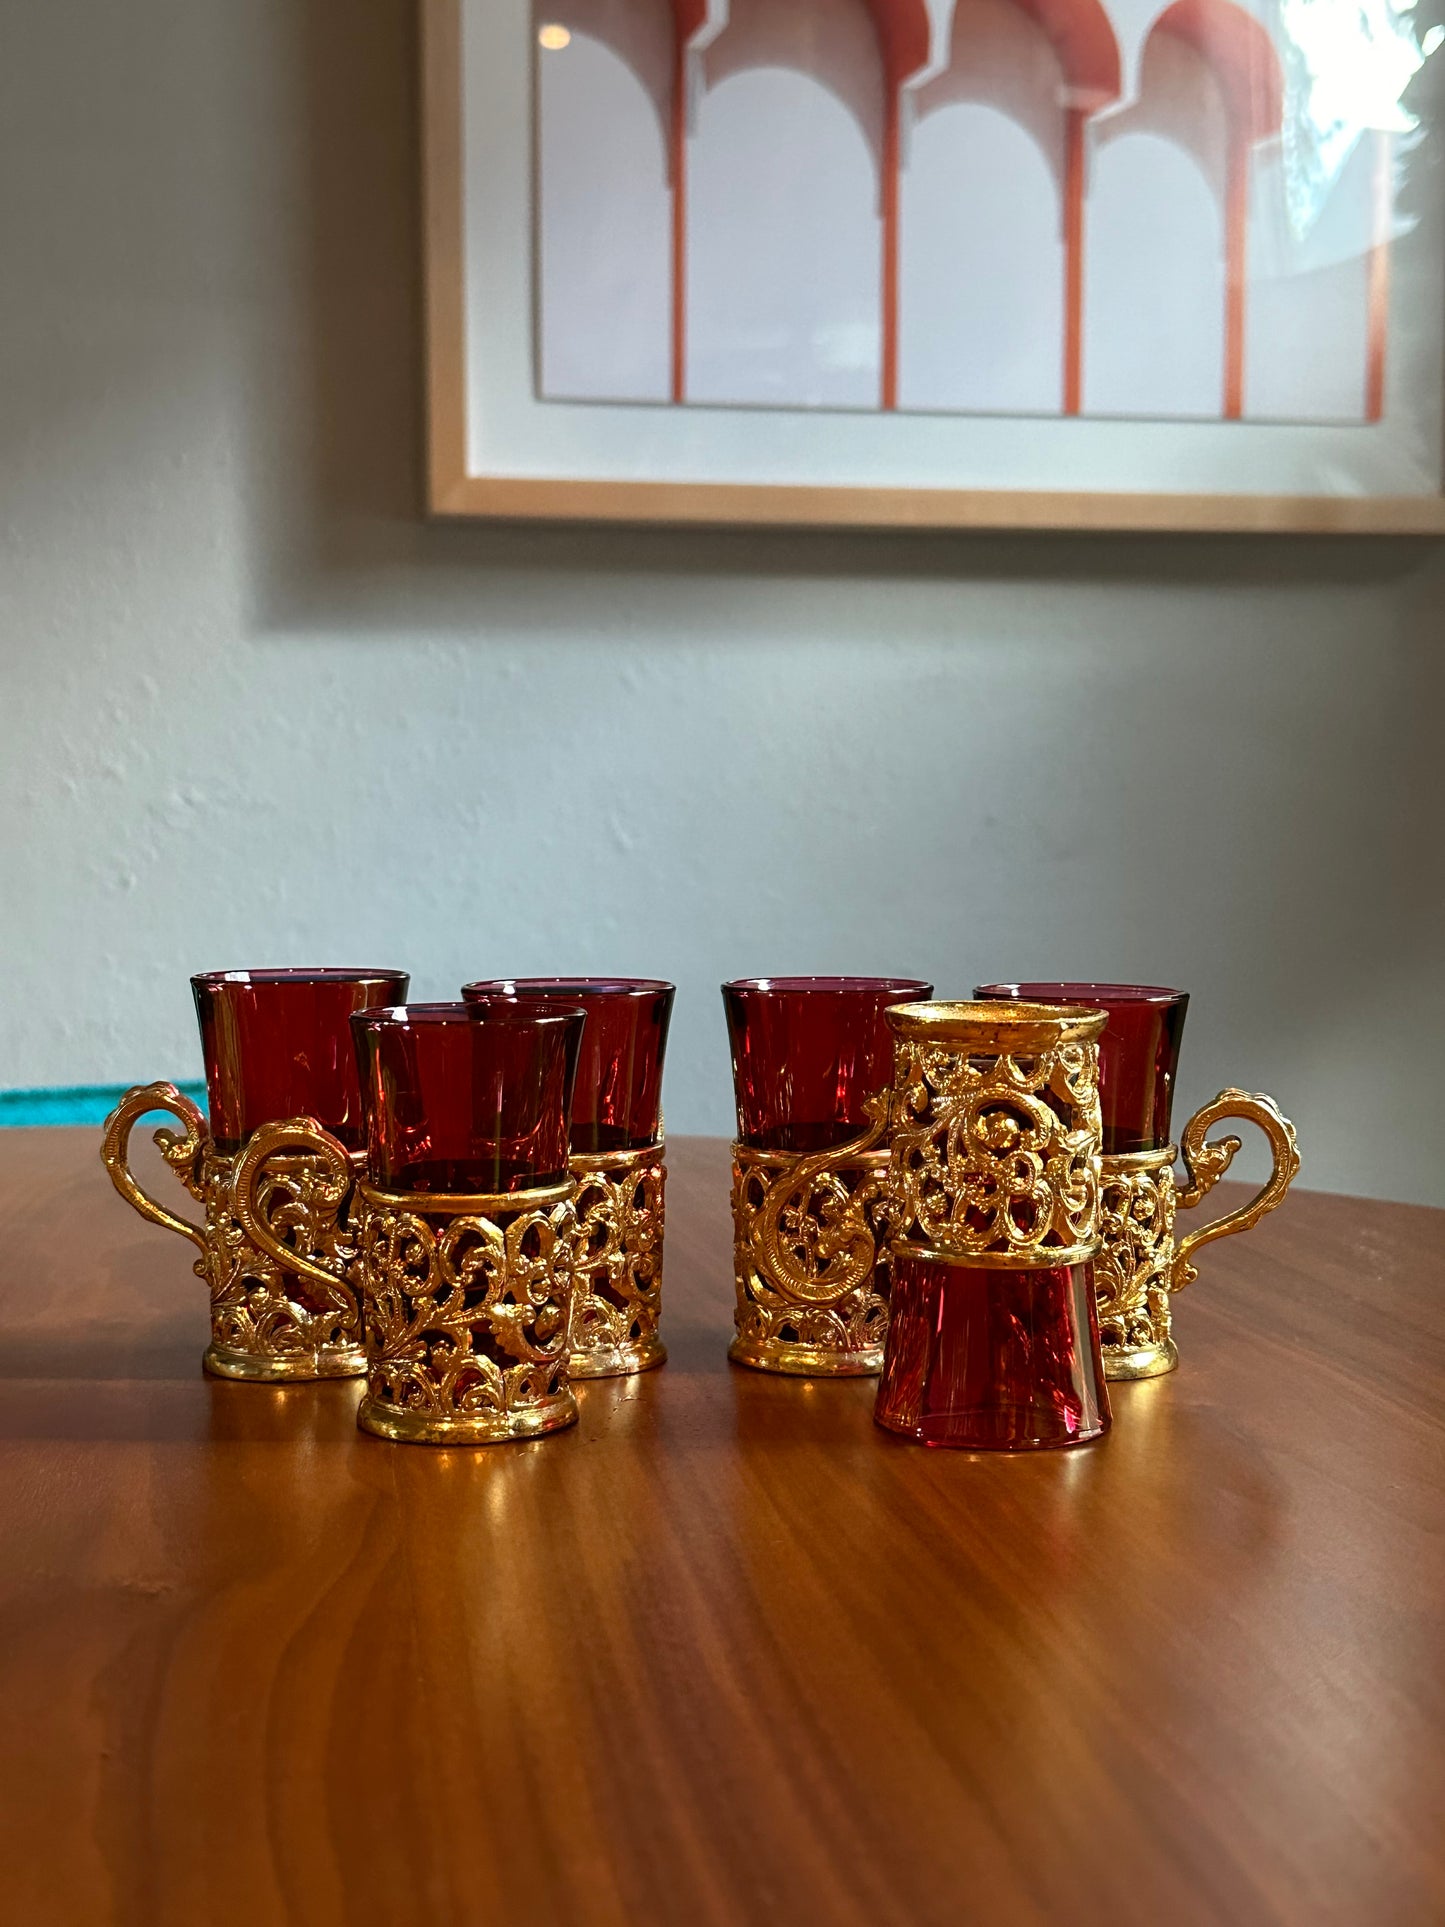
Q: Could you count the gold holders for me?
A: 6